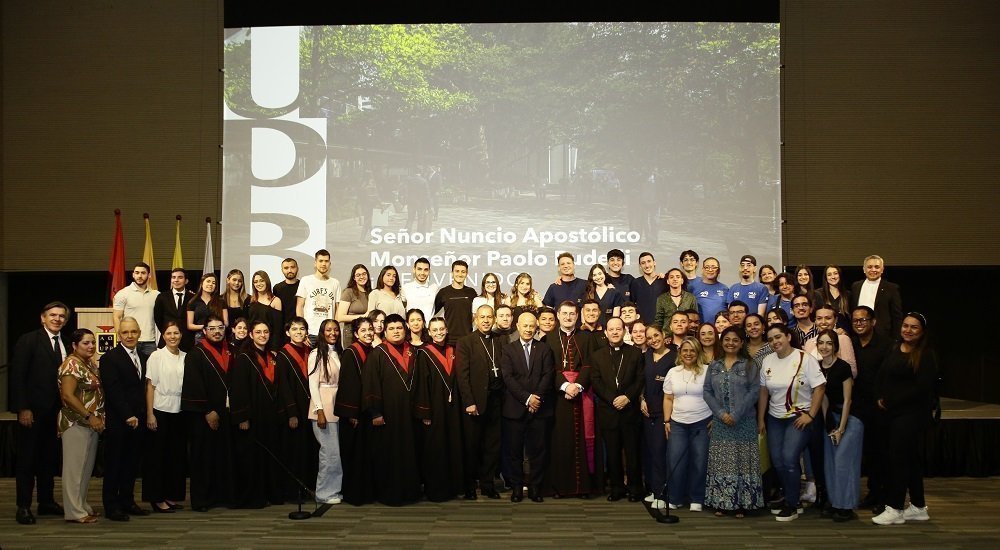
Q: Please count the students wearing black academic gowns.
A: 6